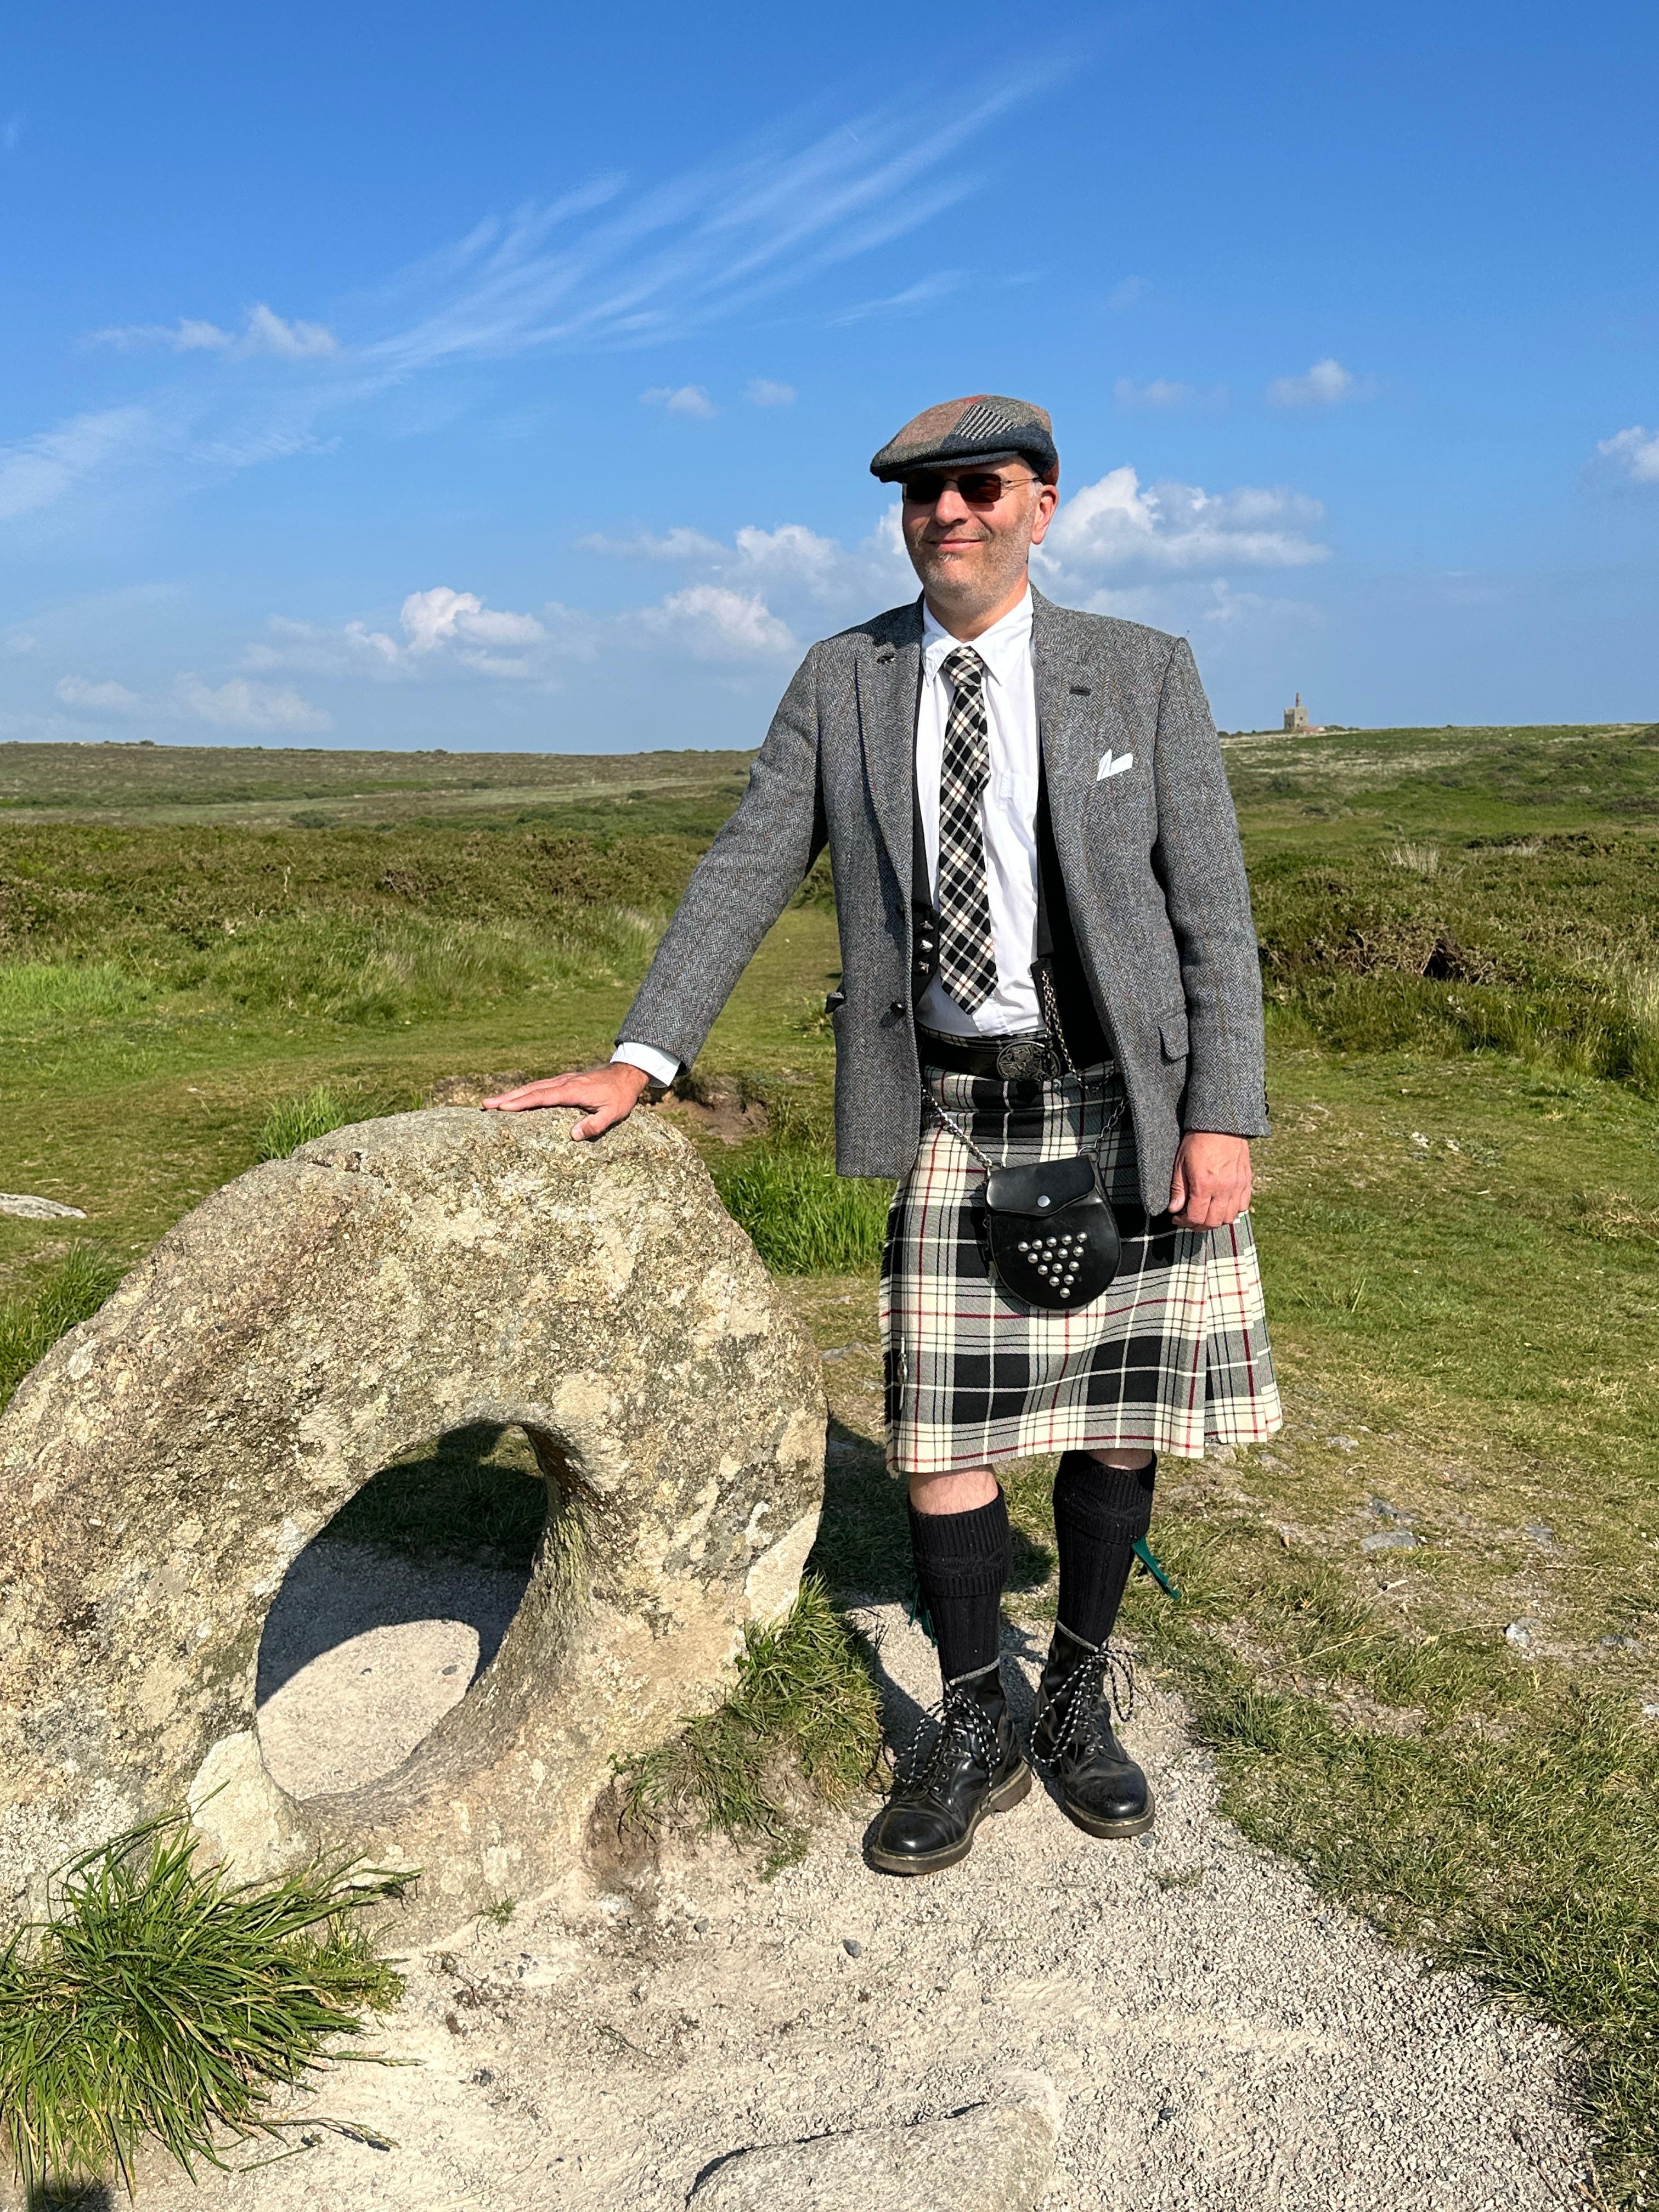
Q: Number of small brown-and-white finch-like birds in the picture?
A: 0